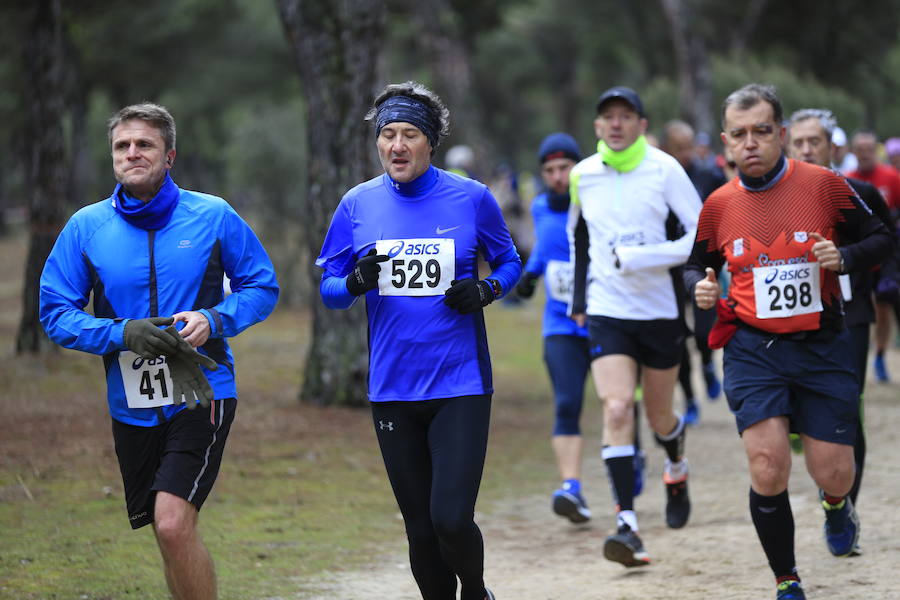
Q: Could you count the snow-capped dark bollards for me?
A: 0